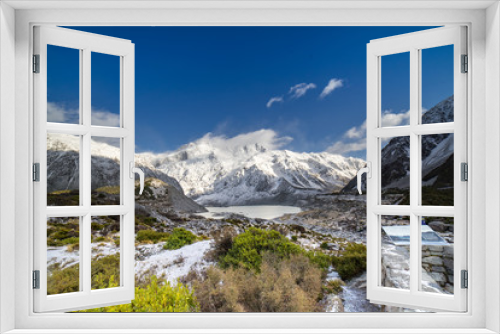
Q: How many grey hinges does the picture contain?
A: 6